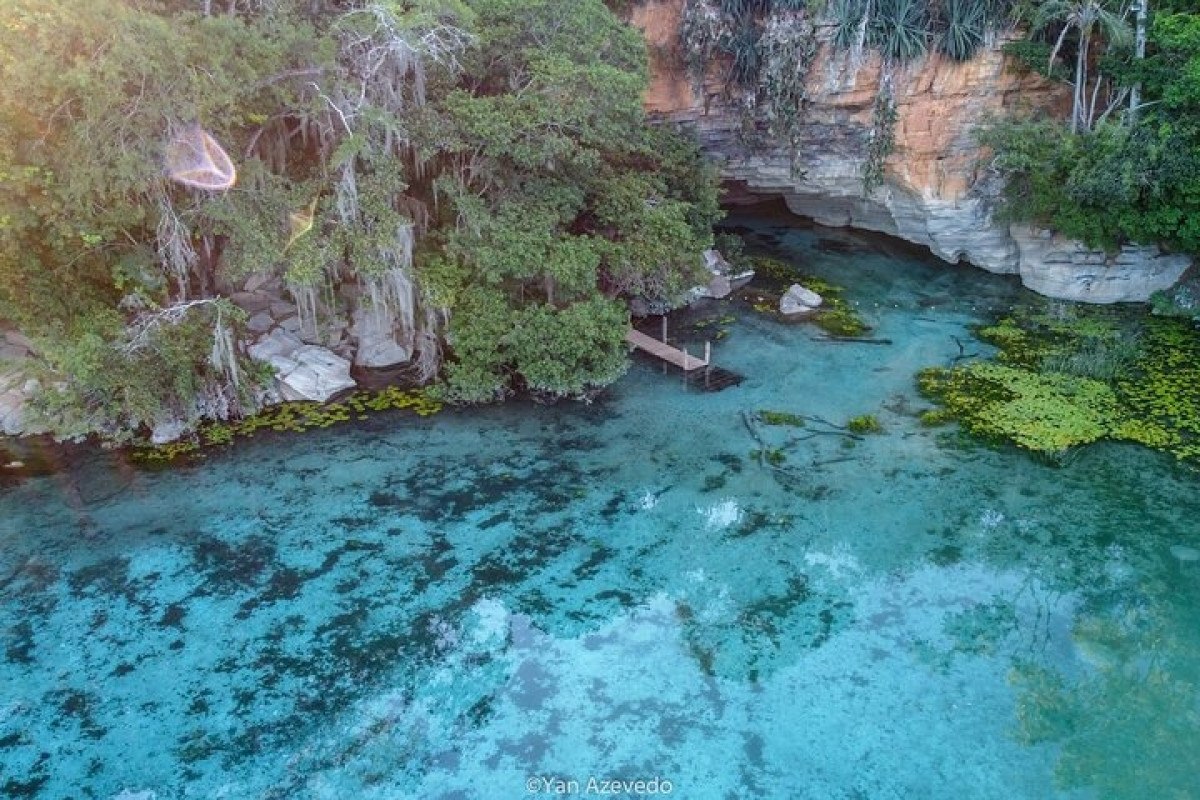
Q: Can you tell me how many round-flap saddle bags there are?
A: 0